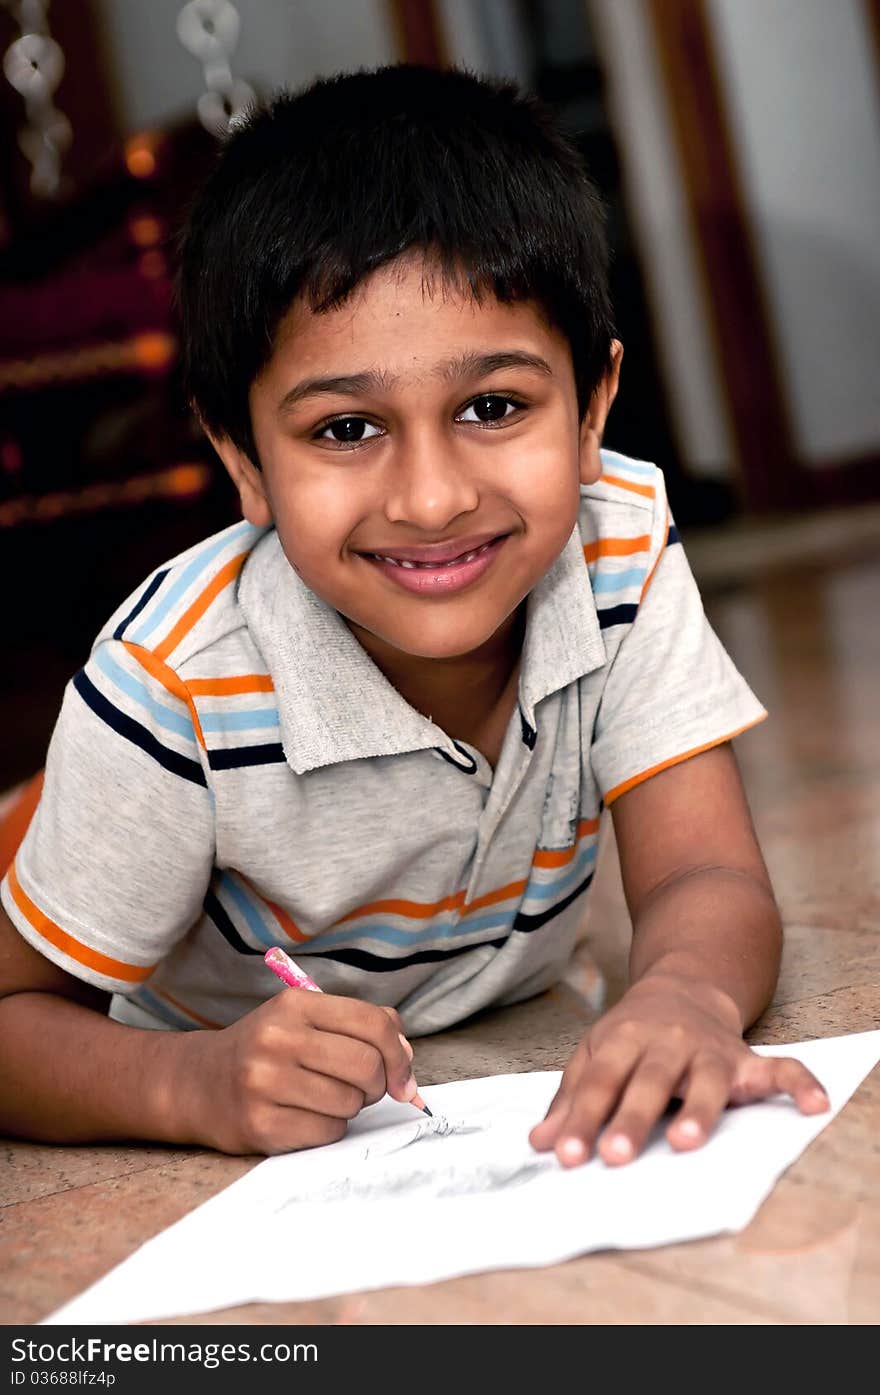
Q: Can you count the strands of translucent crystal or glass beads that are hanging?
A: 2